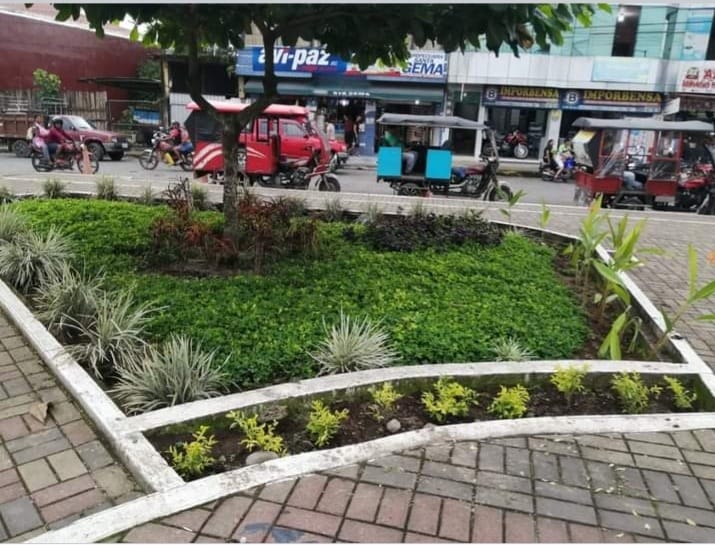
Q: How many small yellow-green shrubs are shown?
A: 9